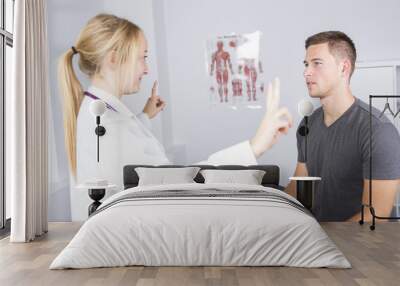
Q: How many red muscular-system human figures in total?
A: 2